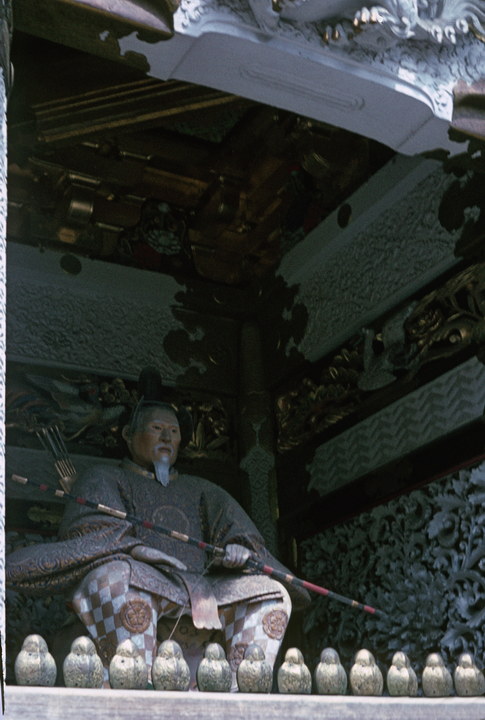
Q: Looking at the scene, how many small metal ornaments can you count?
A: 12